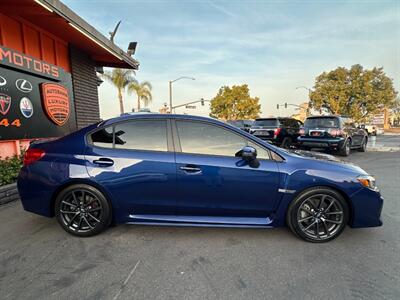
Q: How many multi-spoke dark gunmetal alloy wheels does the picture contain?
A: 2